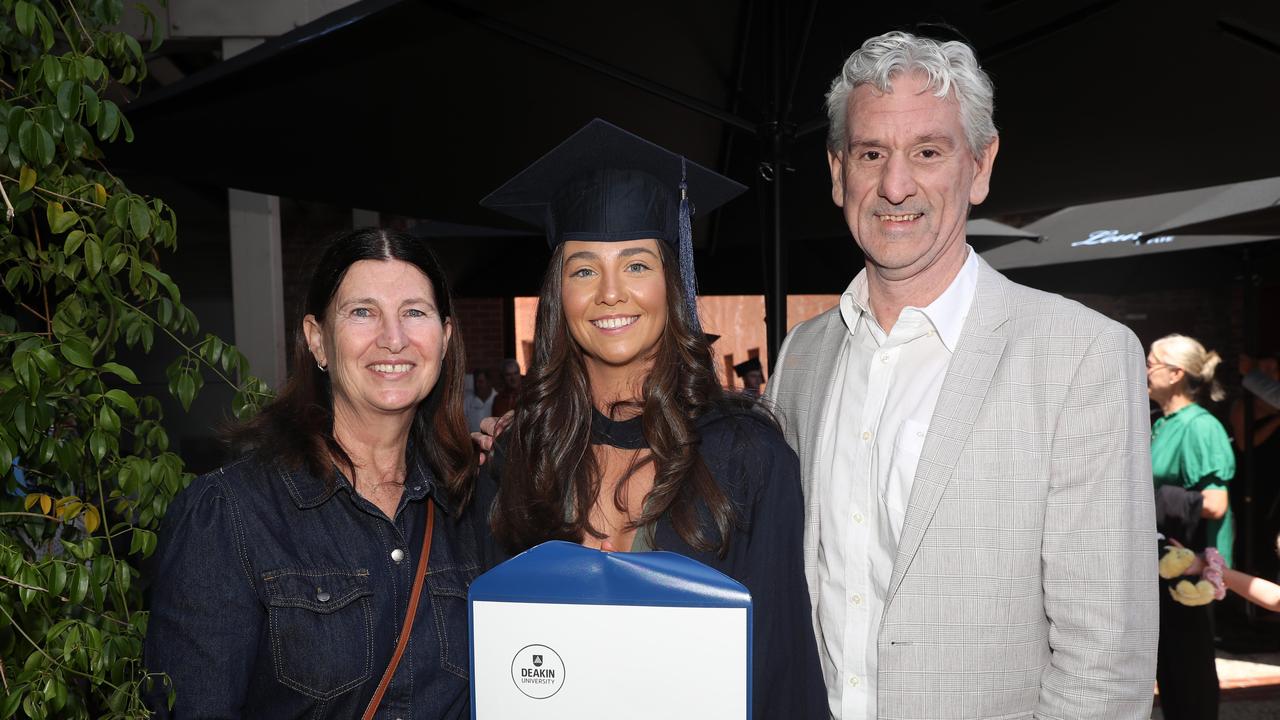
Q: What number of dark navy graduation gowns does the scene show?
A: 1